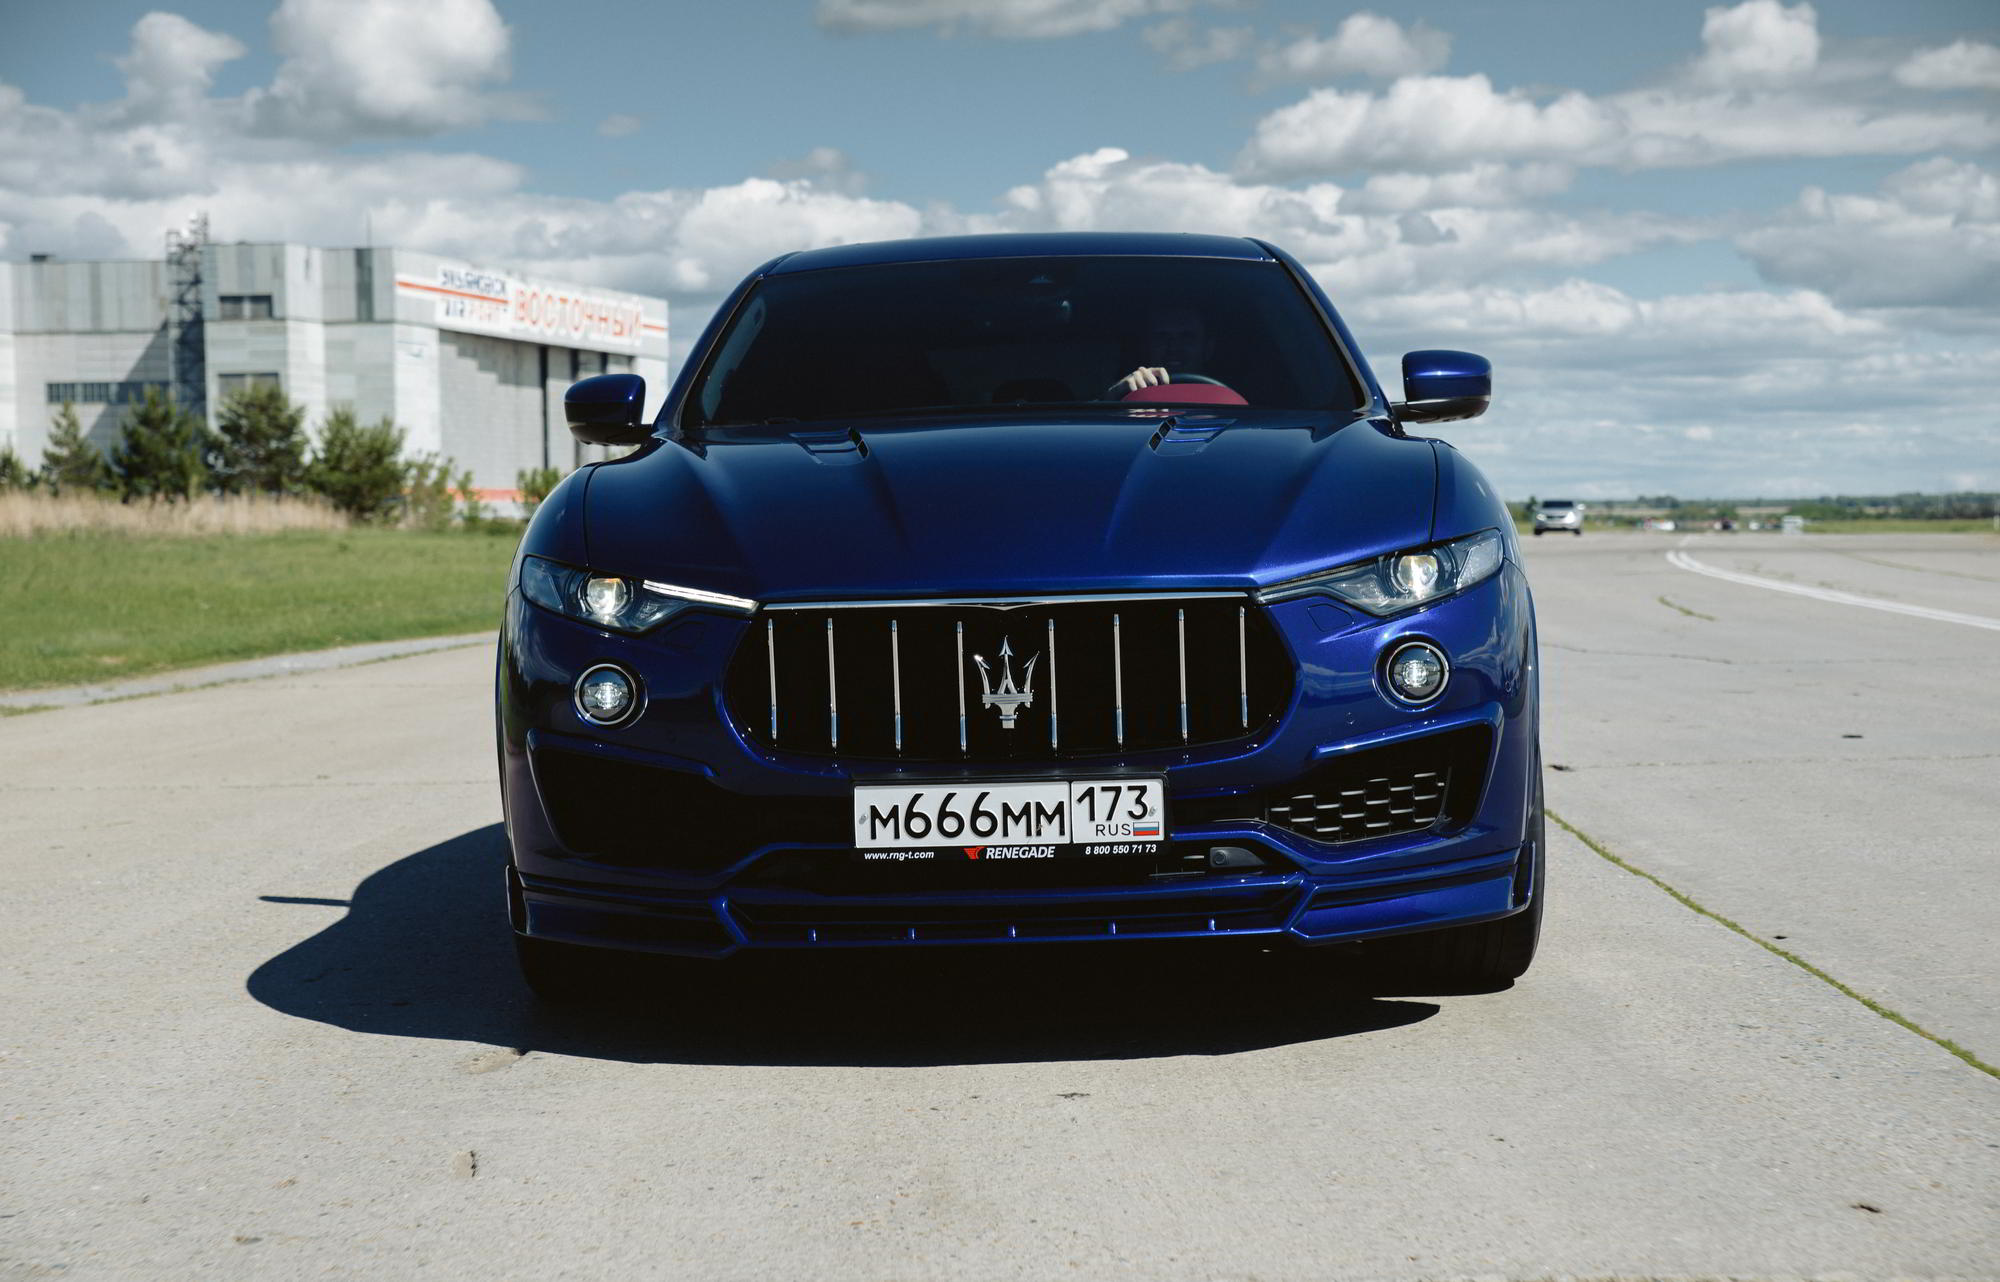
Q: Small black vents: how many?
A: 2